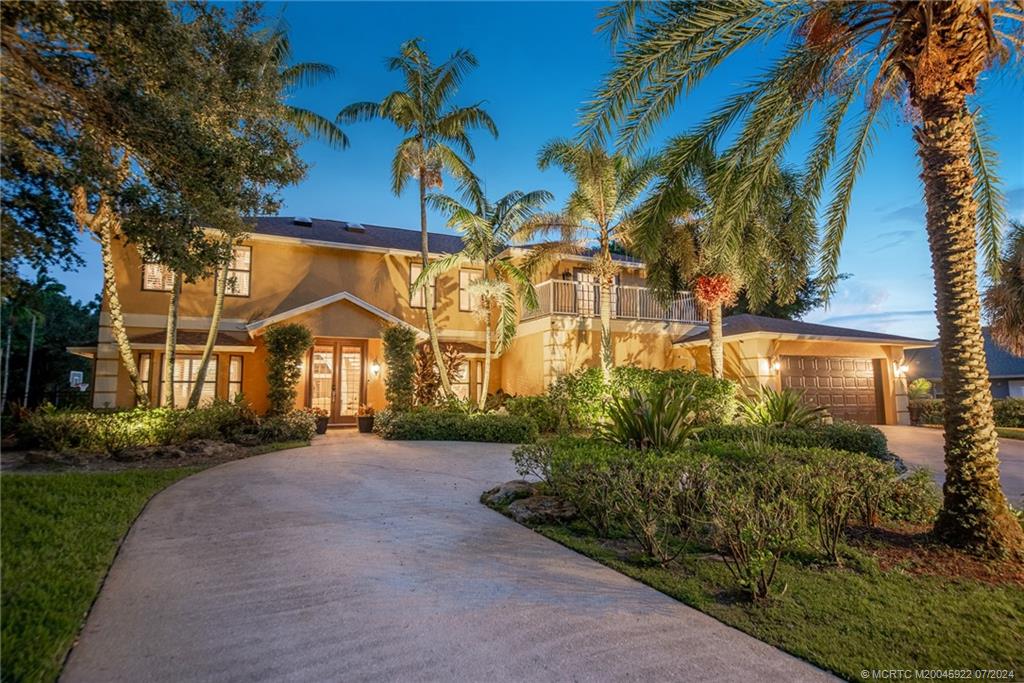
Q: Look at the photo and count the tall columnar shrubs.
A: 2